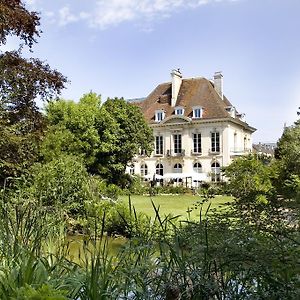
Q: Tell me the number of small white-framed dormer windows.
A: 3